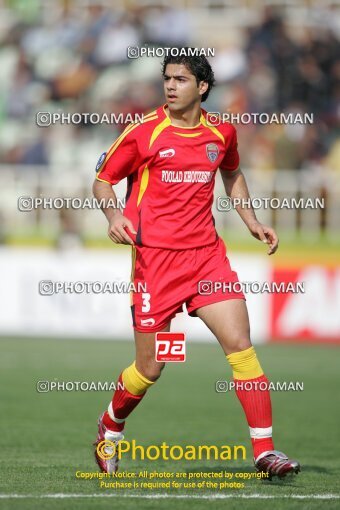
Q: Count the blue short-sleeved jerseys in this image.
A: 0